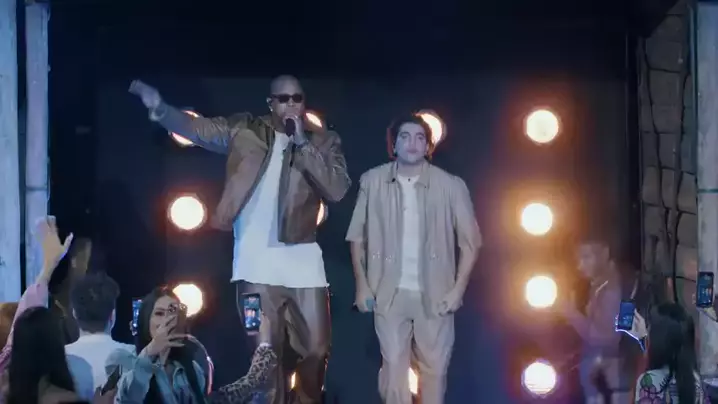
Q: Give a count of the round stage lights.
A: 12